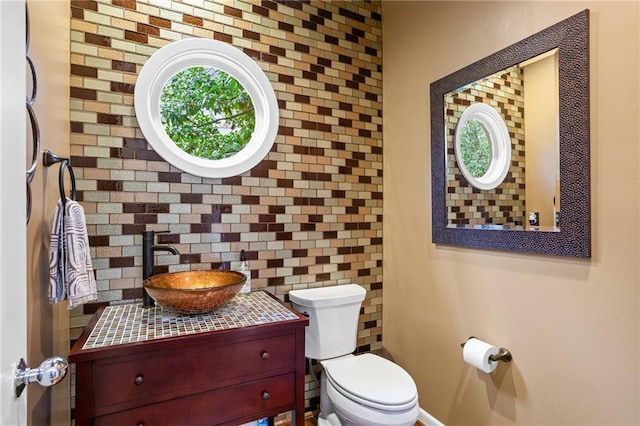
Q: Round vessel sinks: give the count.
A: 1